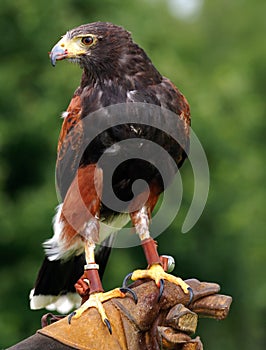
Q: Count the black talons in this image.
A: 6